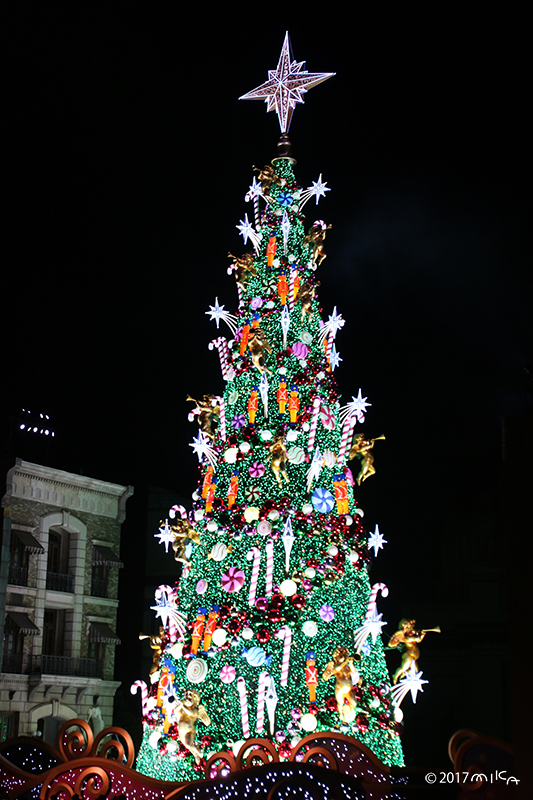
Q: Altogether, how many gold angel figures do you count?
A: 13